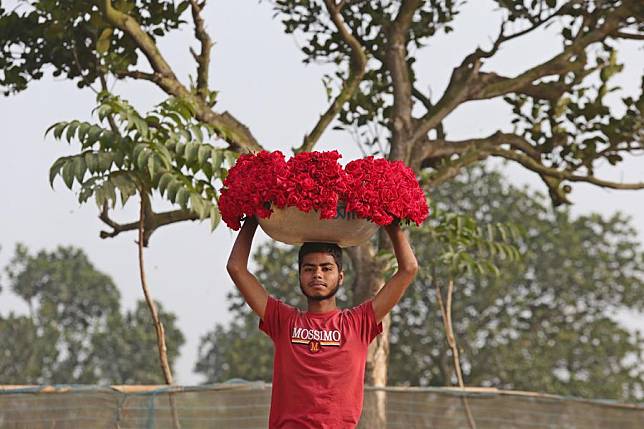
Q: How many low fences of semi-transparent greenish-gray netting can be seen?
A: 1